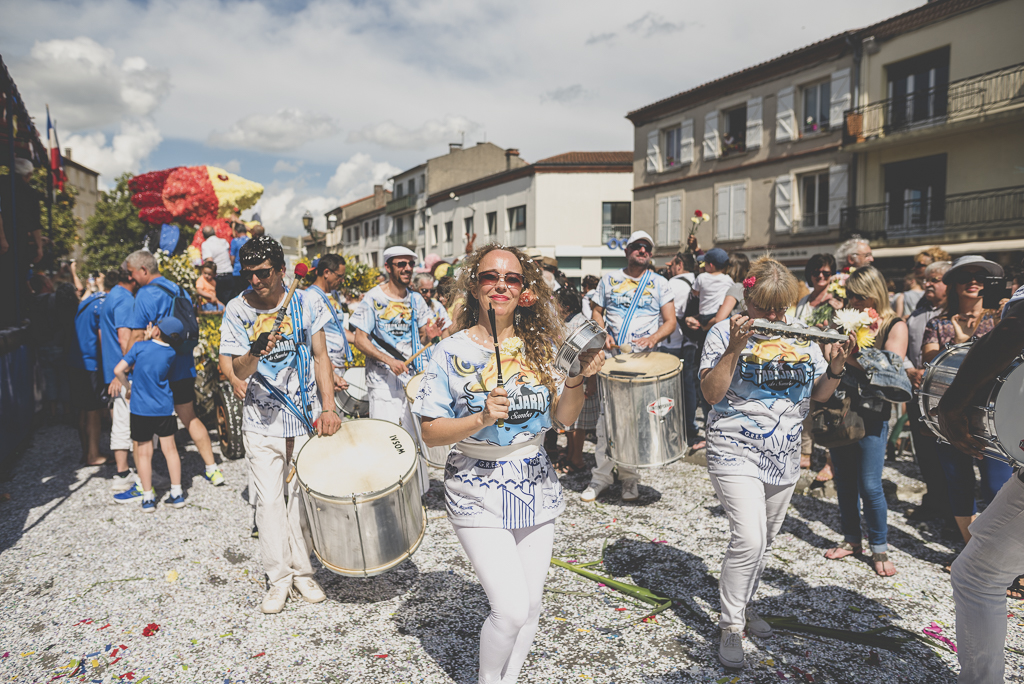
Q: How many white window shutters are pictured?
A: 12